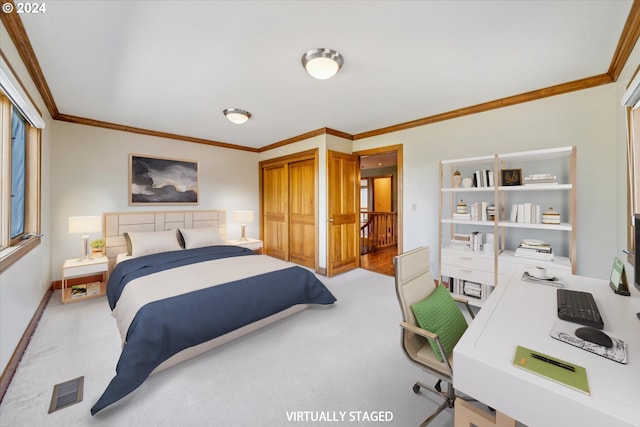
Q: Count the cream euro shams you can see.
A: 2